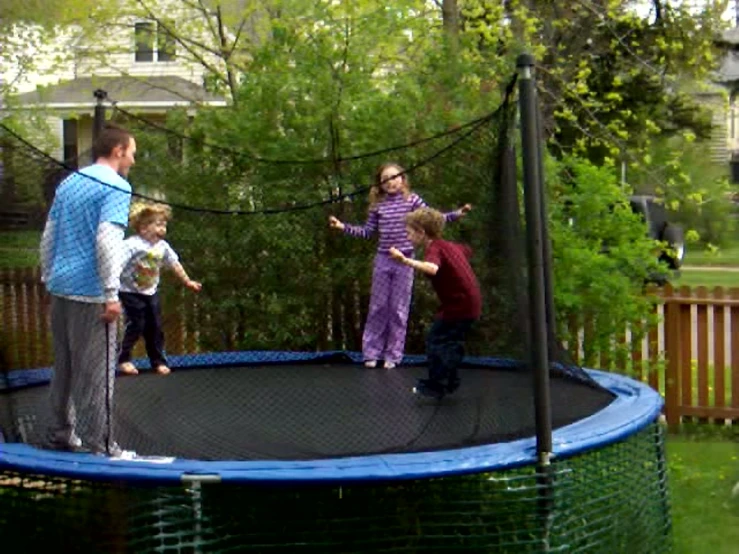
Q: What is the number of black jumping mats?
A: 1